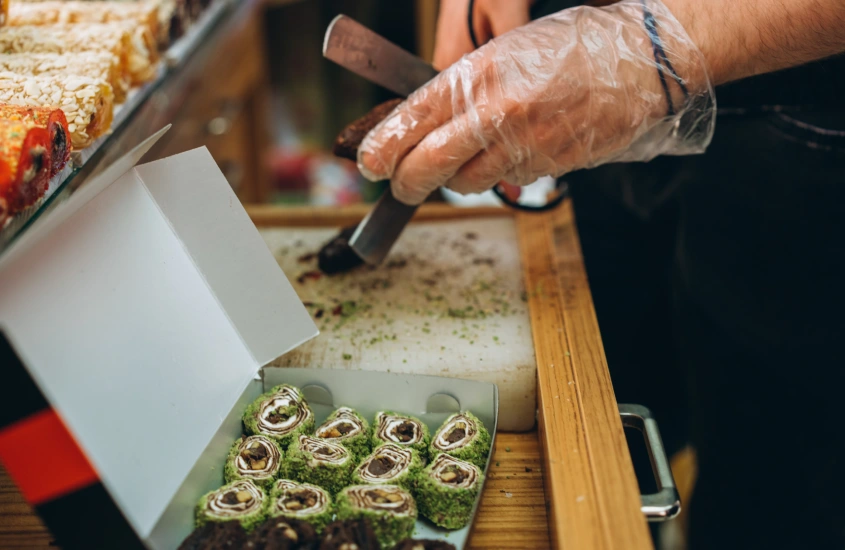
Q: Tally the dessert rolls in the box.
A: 11